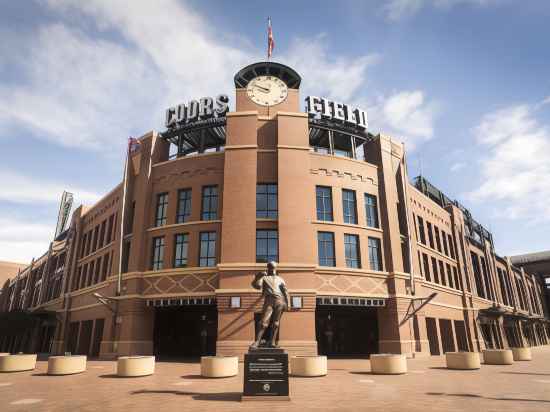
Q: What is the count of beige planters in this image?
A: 9